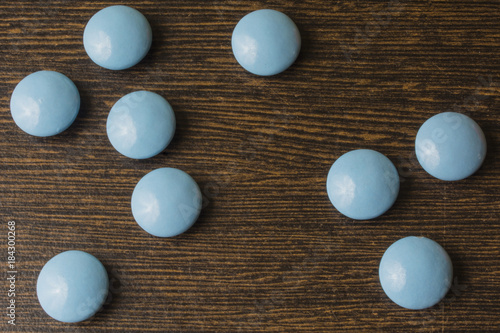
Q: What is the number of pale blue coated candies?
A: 9